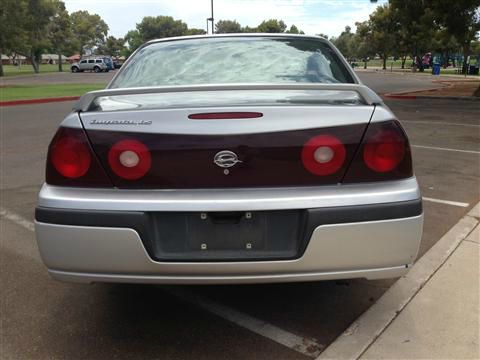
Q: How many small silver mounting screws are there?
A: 4